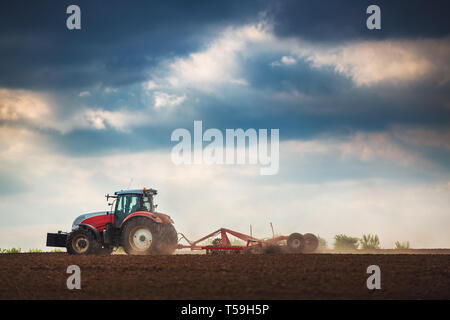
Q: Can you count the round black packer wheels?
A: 2